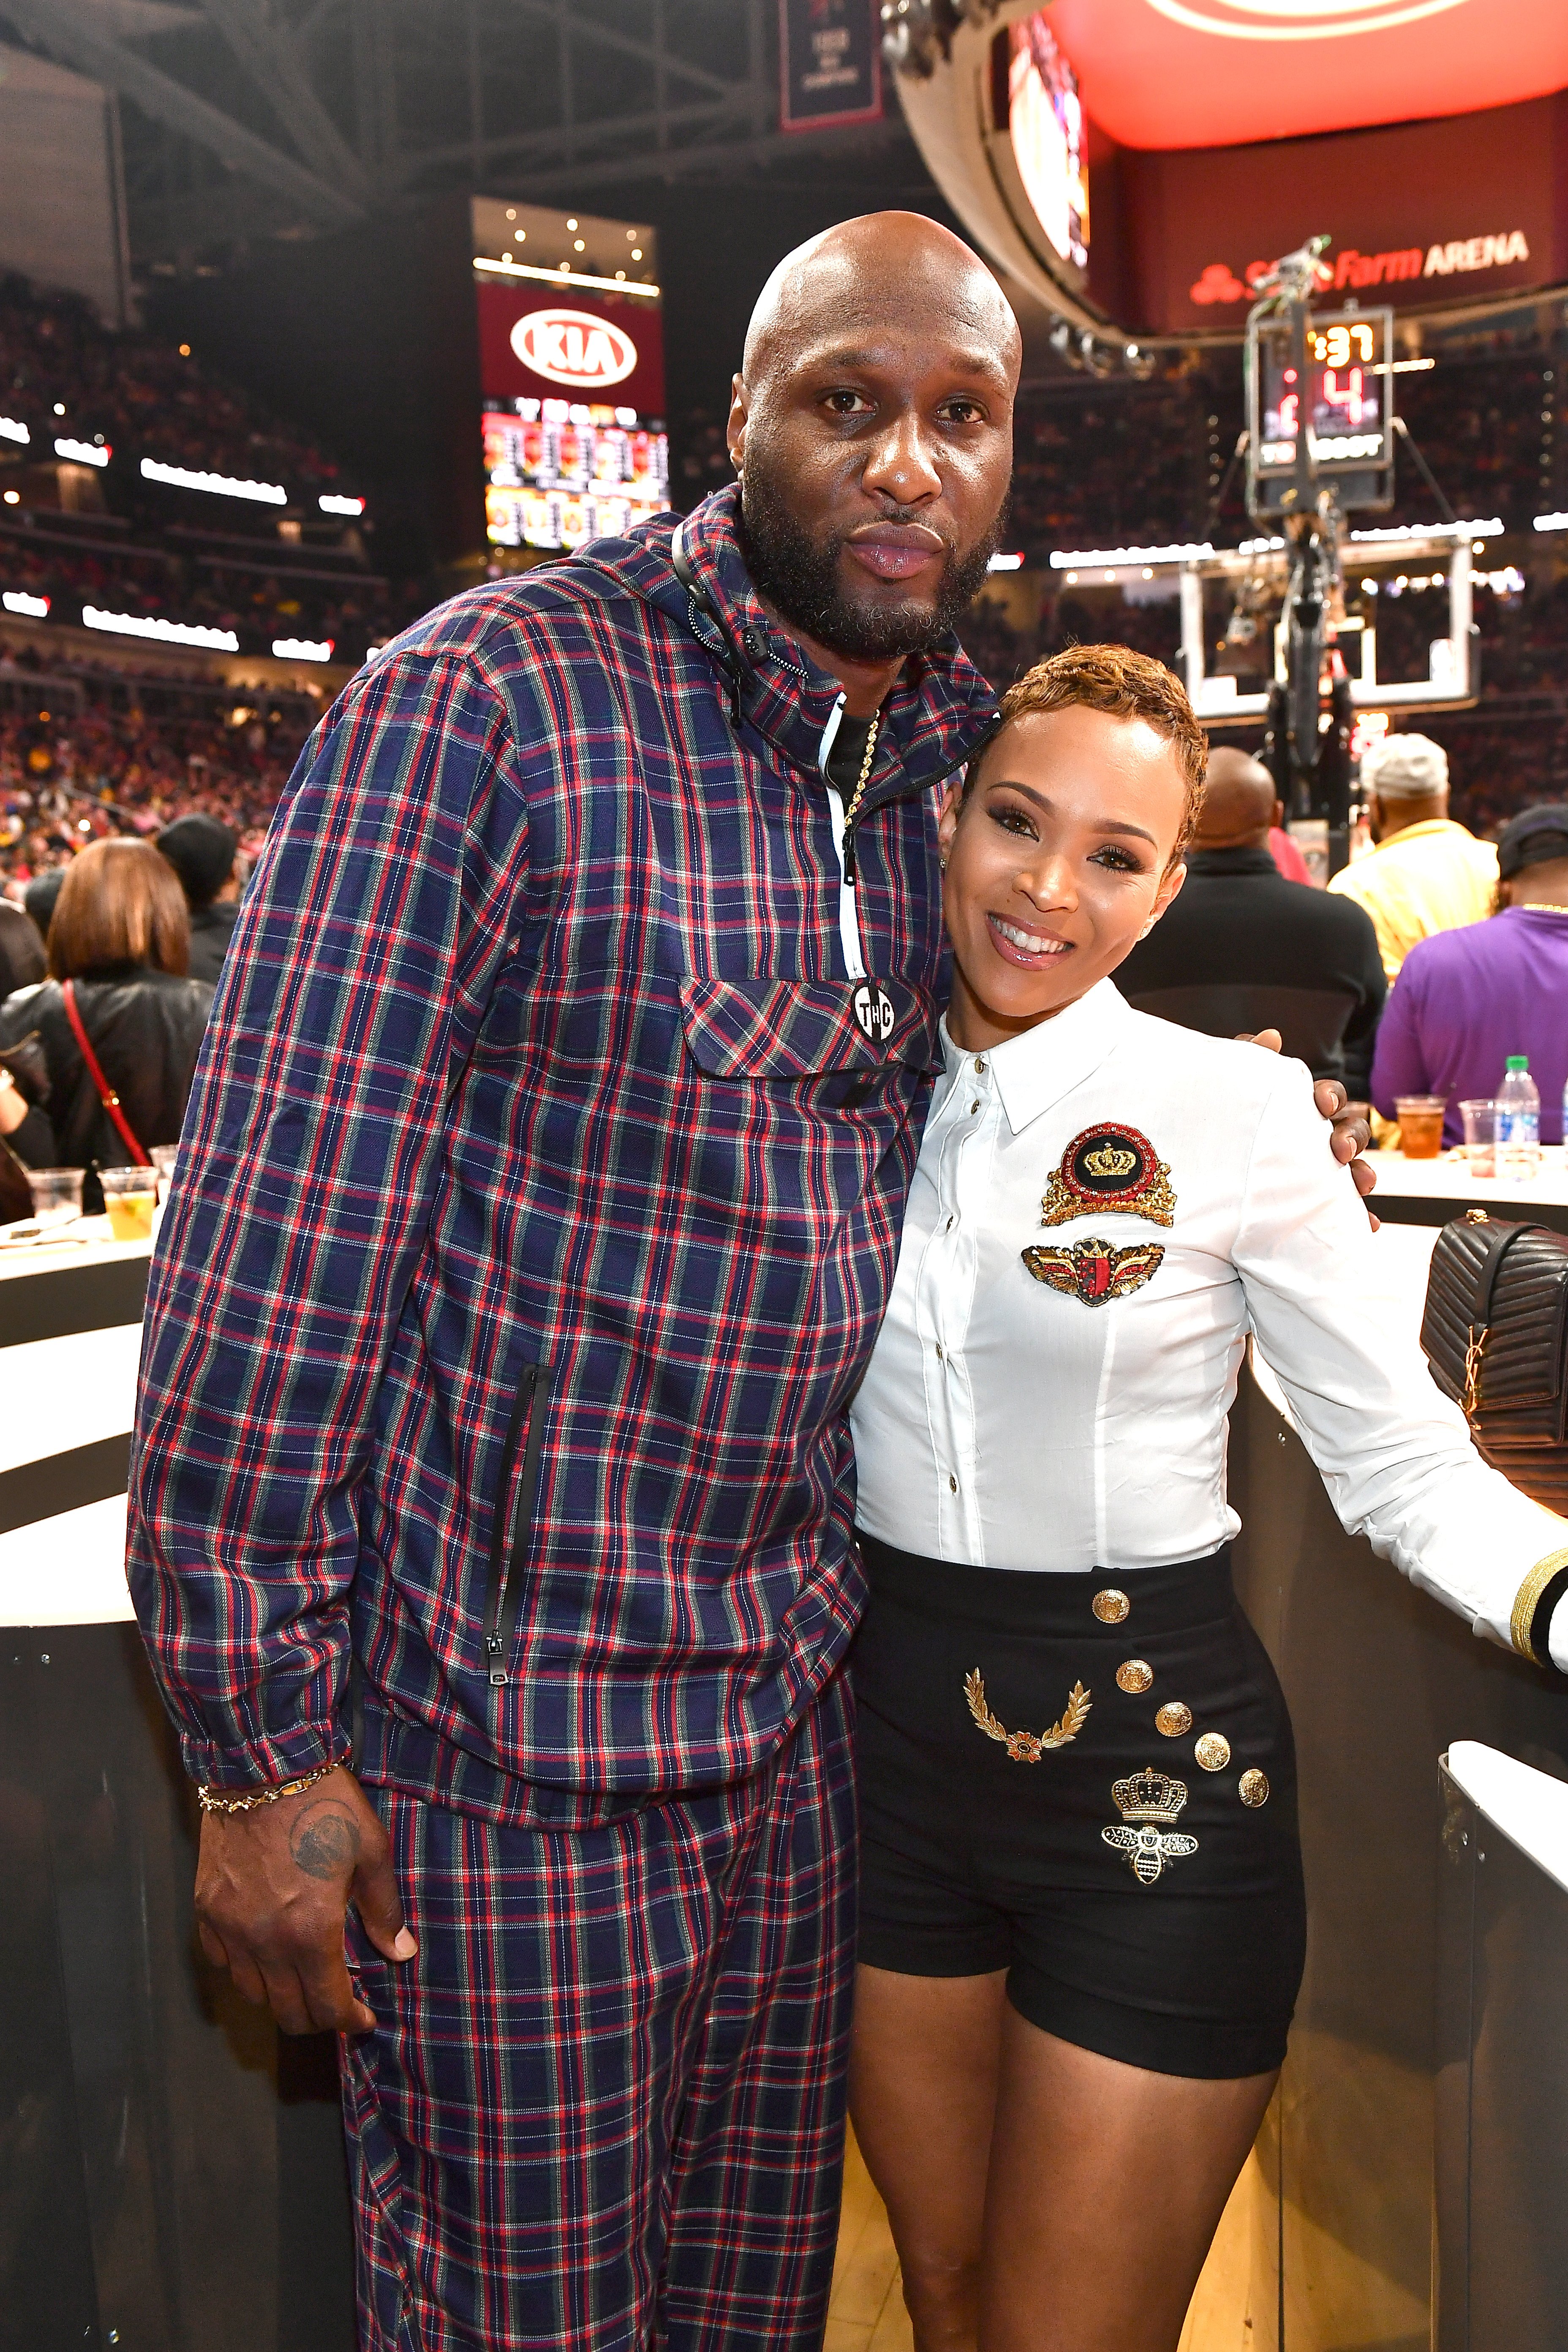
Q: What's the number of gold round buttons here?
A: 5